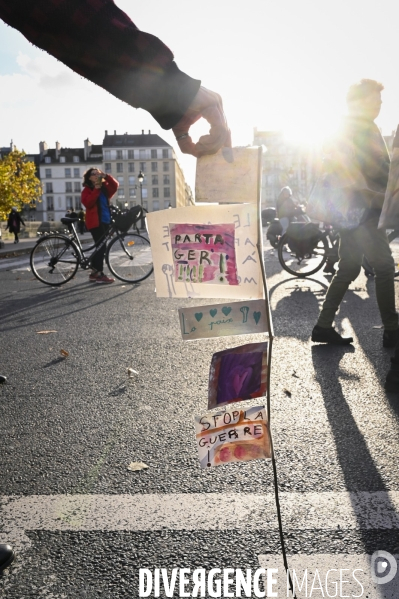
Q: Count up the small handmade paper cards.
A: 5